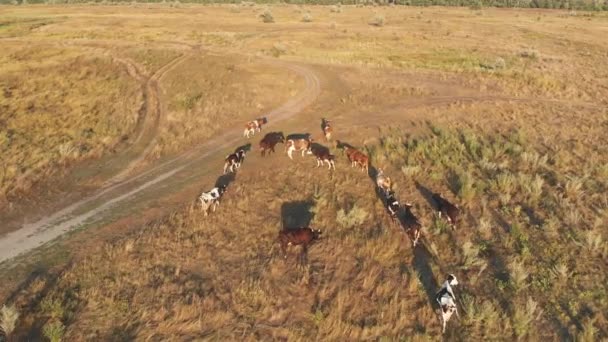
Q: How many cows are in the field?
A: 14